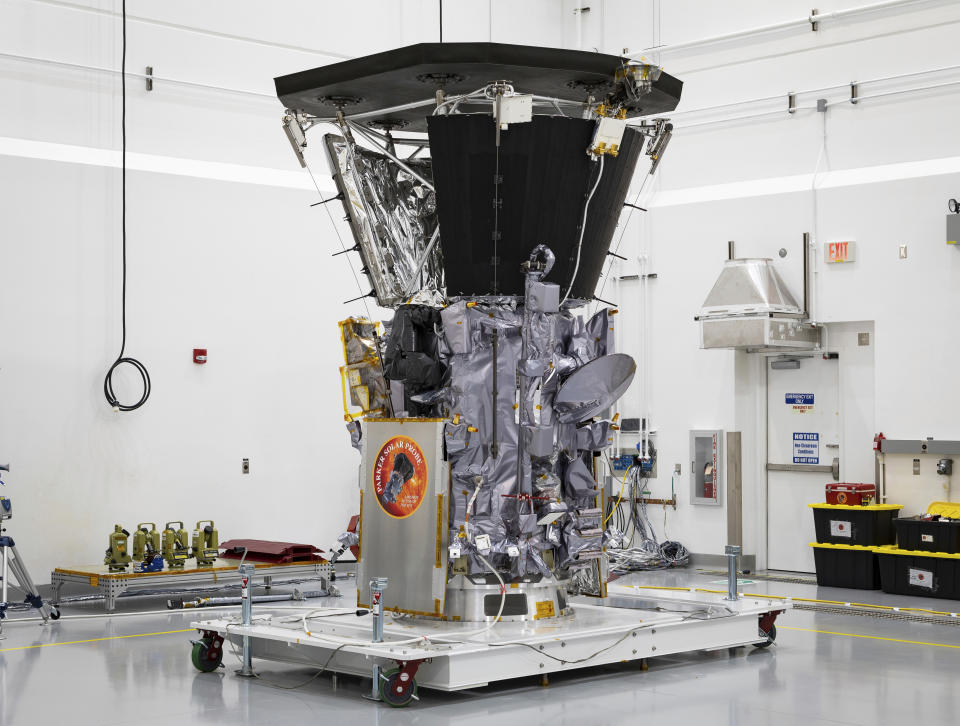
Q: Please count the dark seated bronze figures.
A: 0